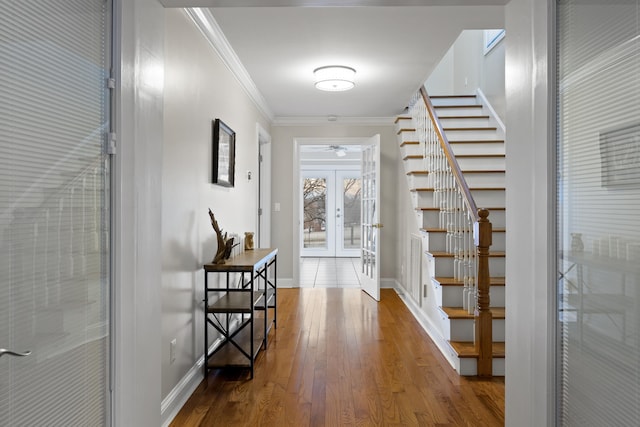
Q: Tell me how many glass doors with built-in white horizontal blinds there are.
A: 2